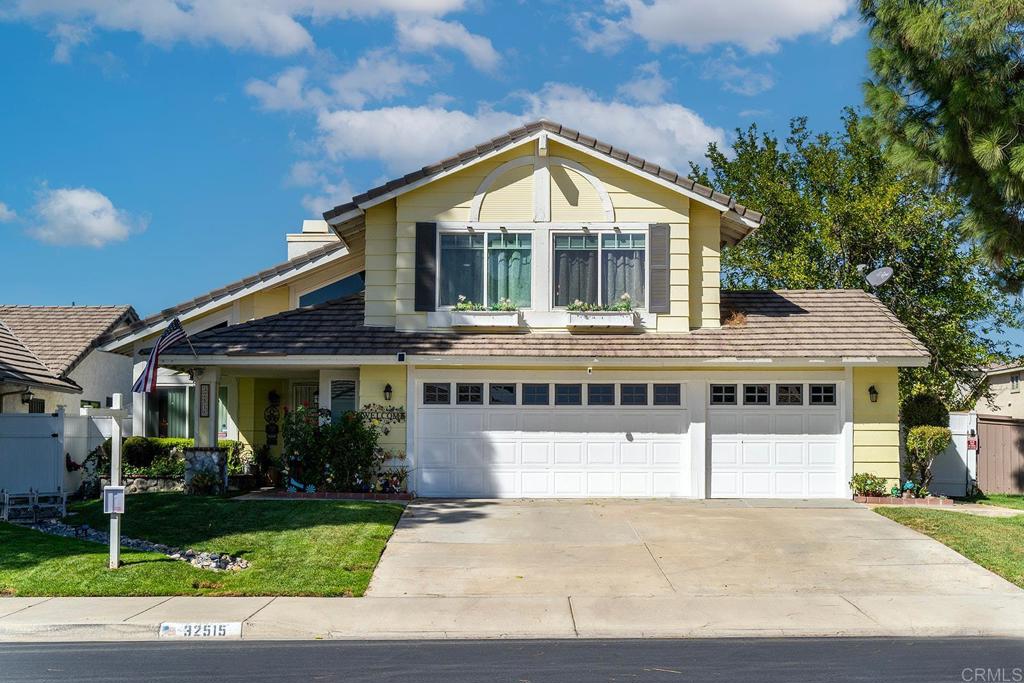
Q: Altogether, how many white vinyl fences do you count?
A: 2